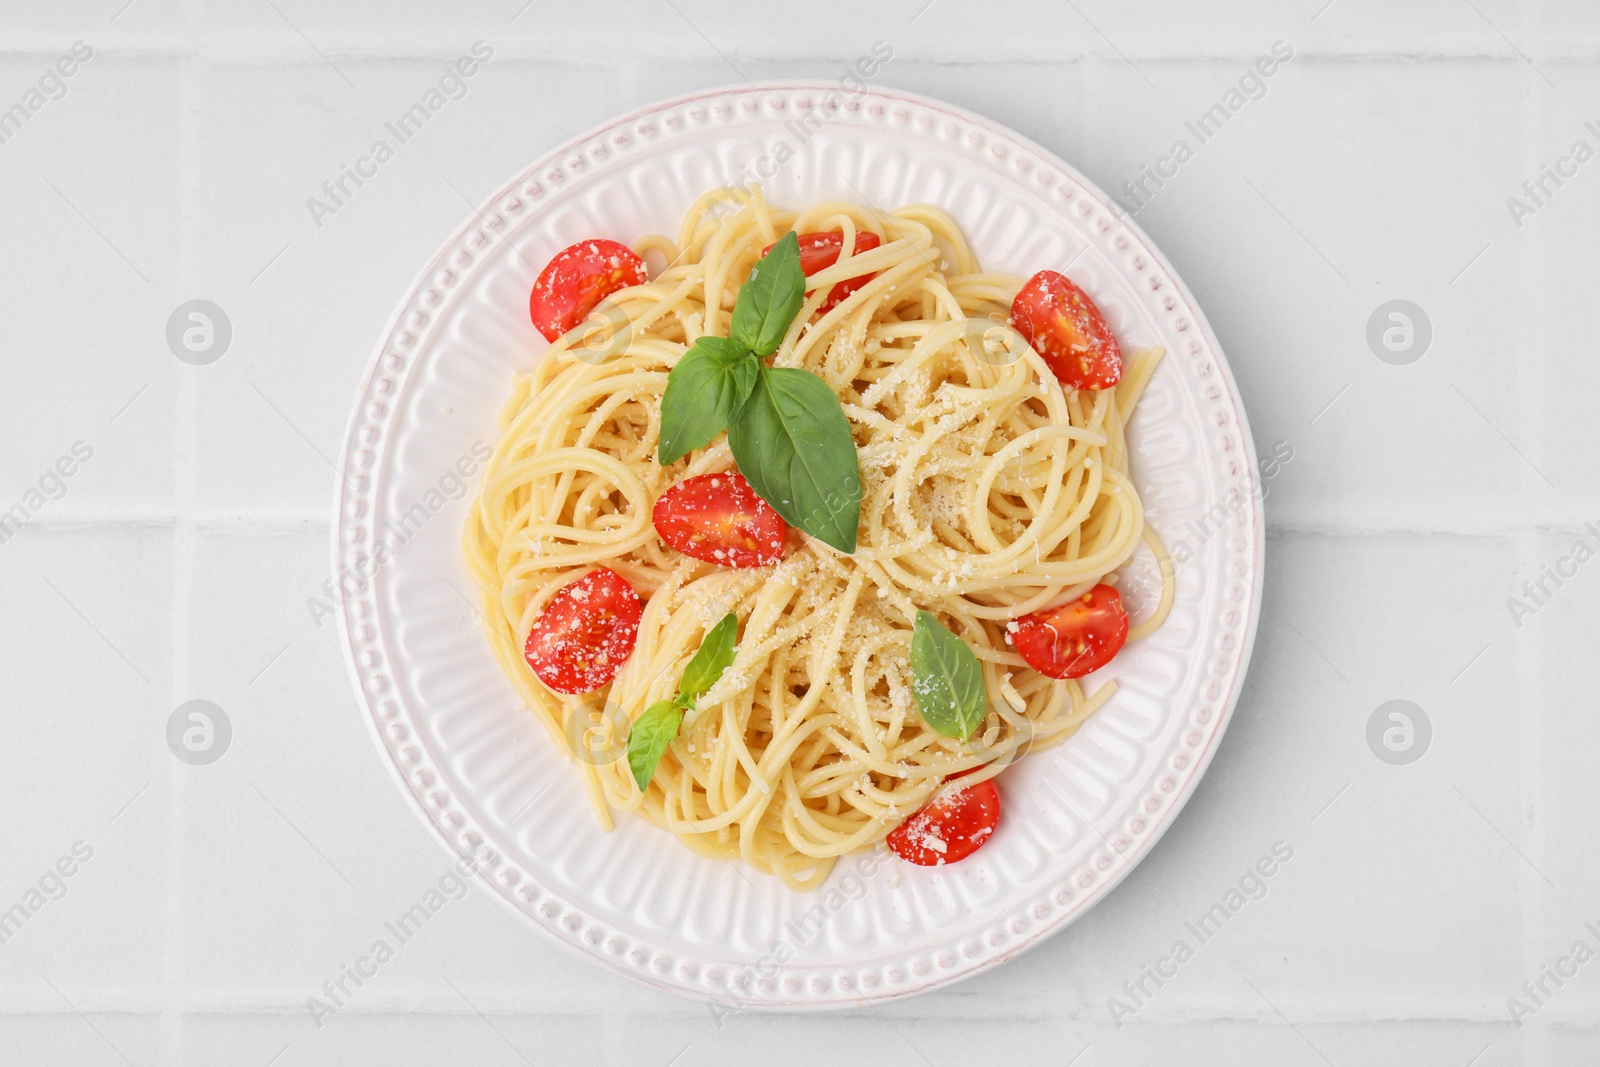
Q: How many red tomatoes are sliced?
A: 7